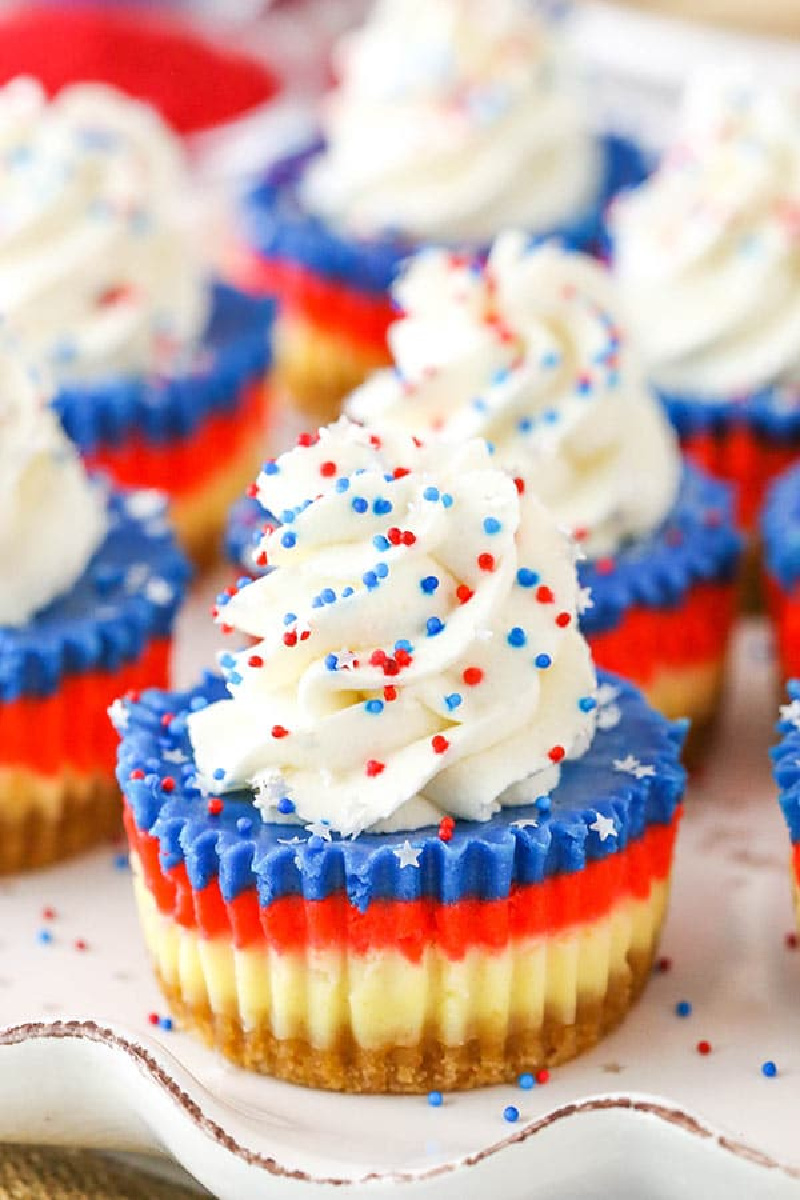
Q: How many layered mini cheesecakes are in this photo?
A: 8